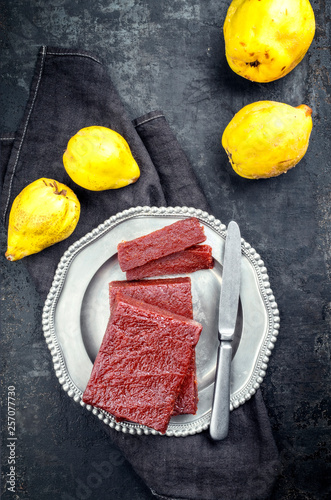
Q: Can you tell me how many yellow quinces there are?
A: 4